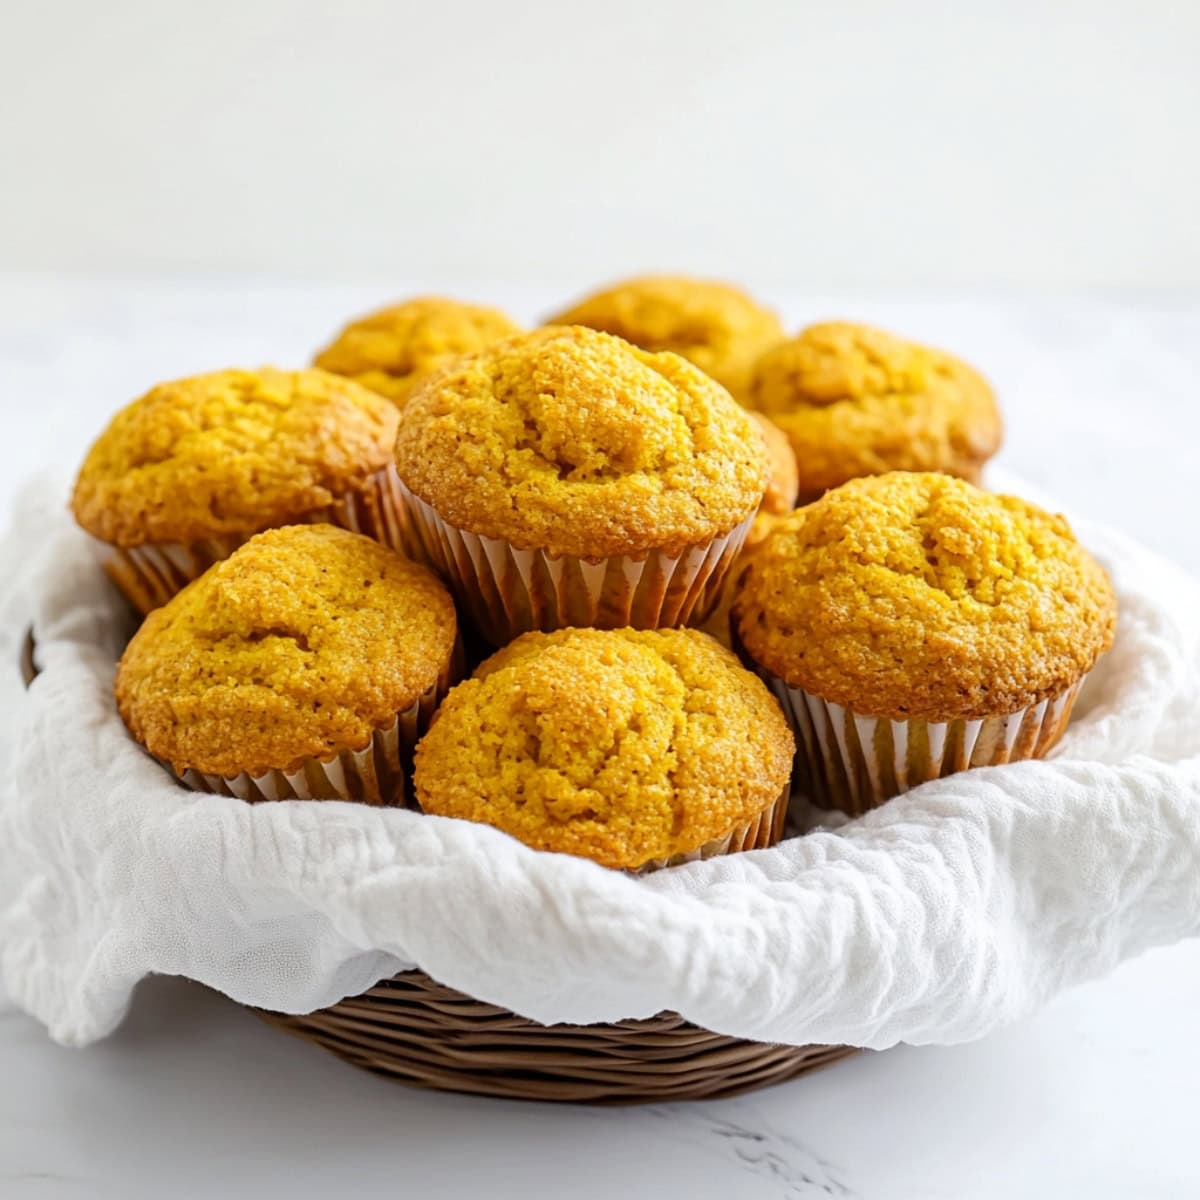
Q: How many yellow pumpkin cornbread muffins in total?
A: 9